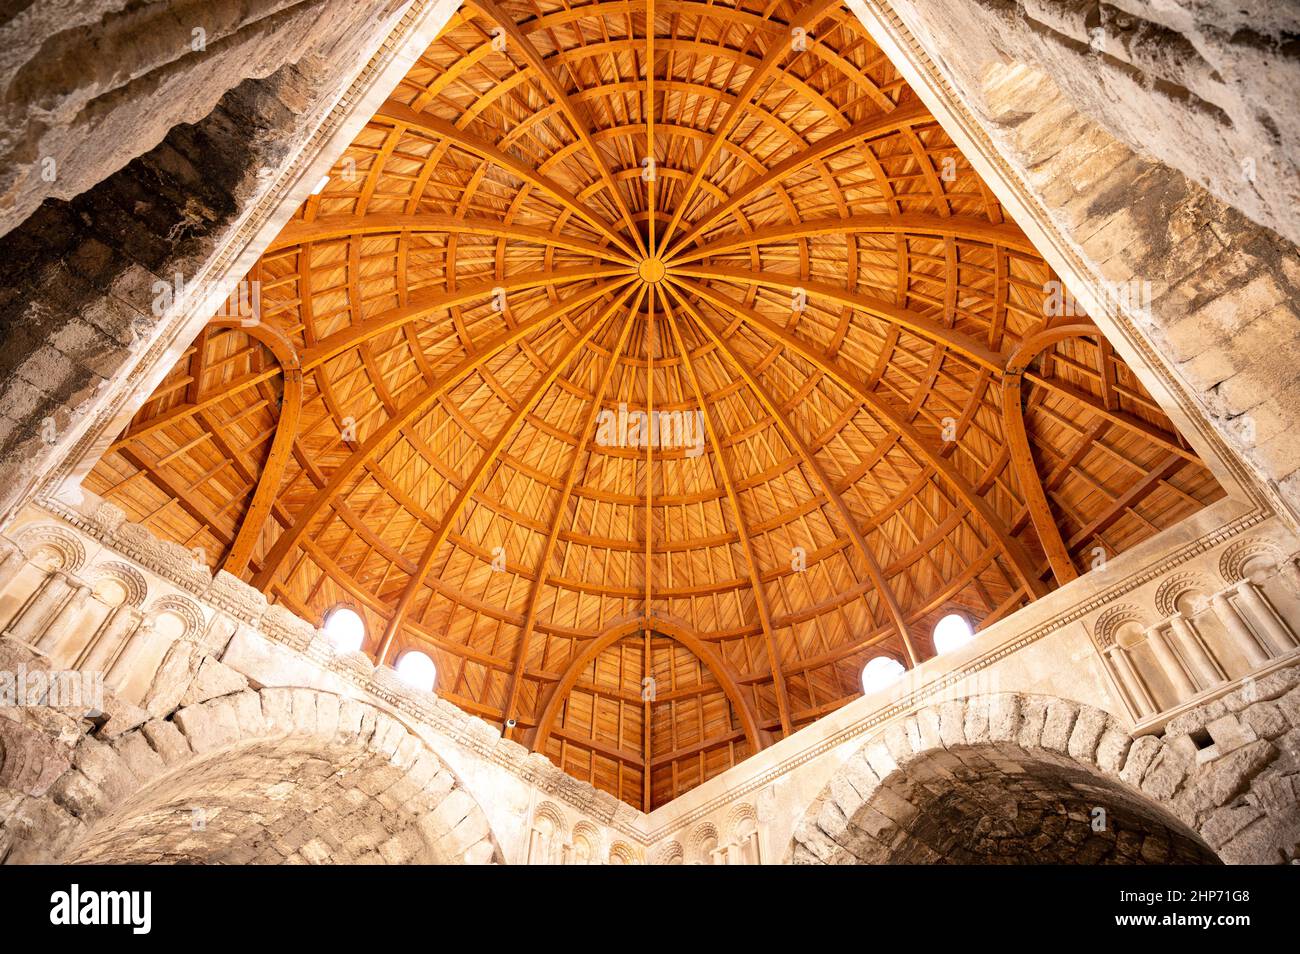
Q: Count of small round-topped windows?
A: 4